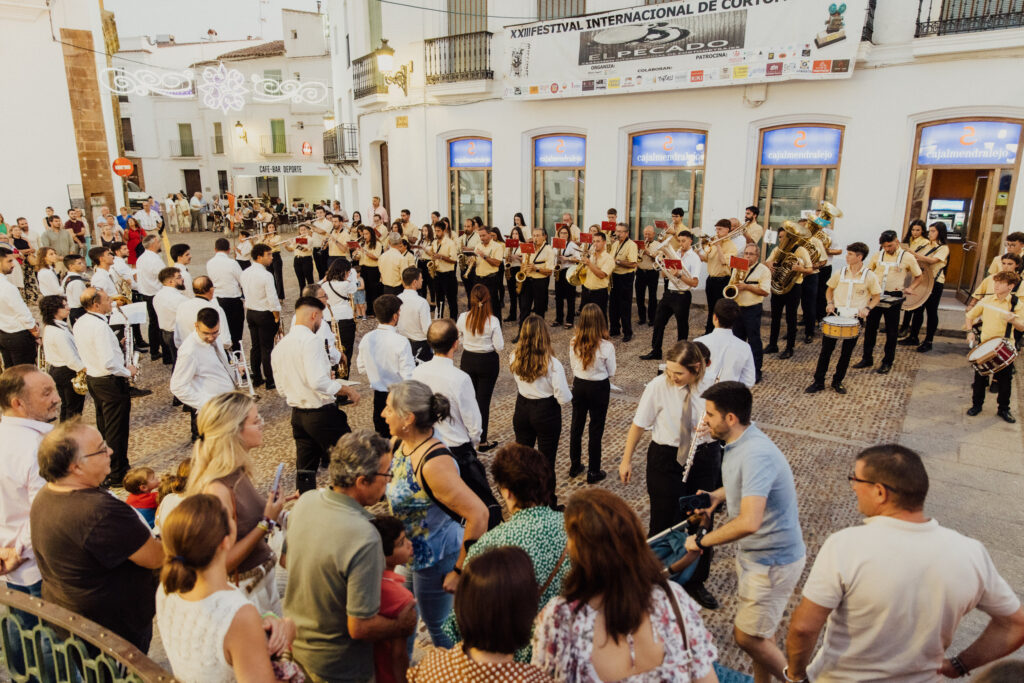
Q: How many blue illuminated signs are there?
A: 5